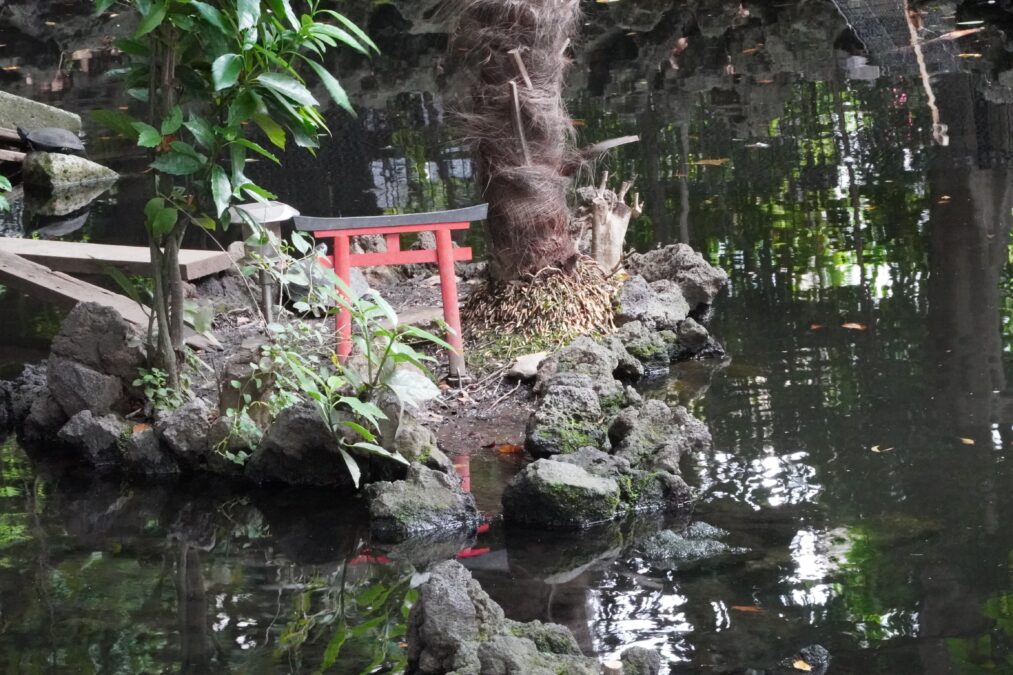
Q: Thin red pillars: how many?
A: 2